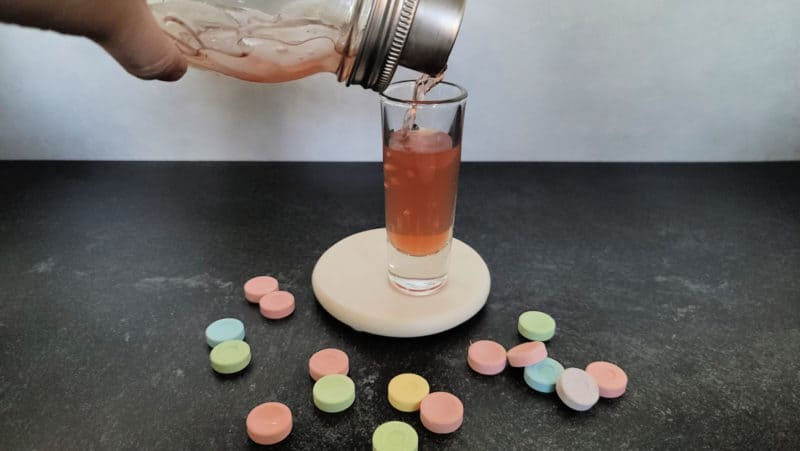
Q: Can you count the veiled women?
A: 0